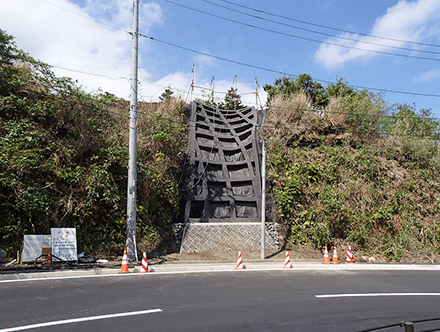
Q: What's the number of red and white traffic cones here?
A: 4